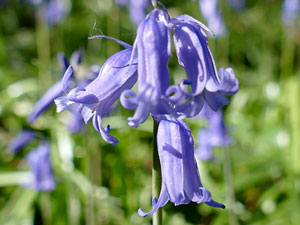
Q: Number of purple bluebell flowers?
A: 4